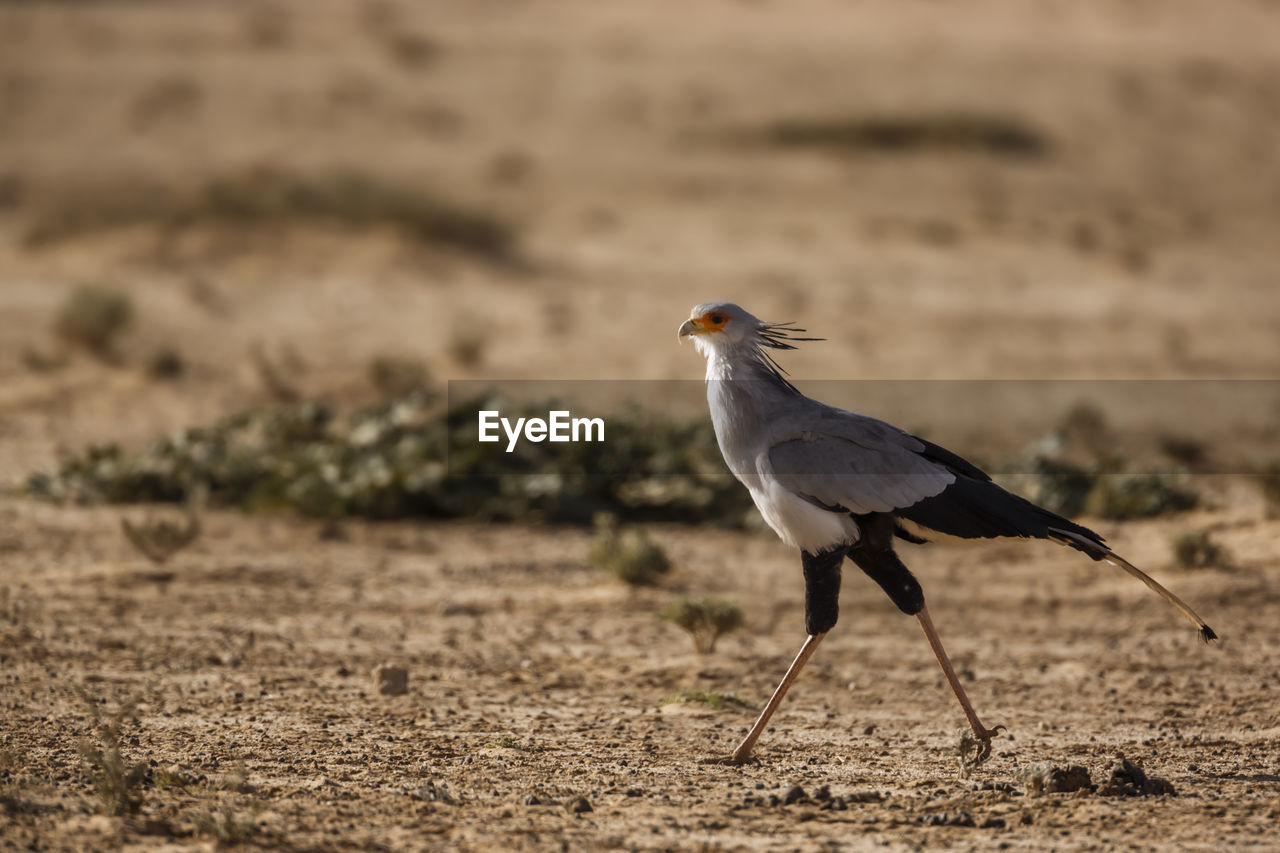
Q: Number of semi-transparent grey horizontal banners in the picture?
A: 1